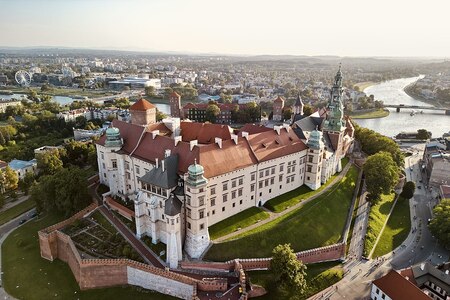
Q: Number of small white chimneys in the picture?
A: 11